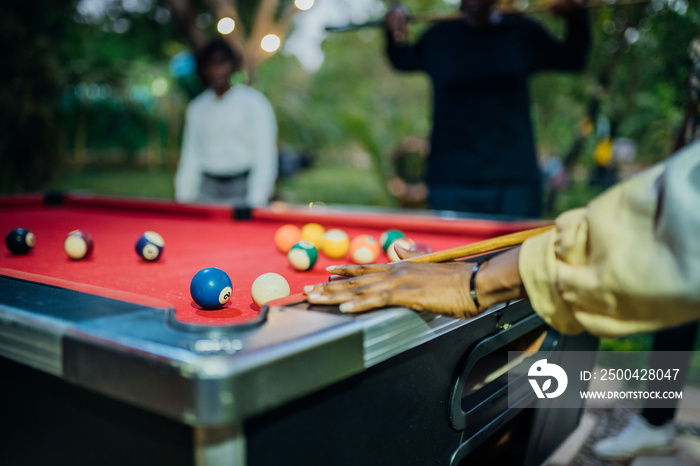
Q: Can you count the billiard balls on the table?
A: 13